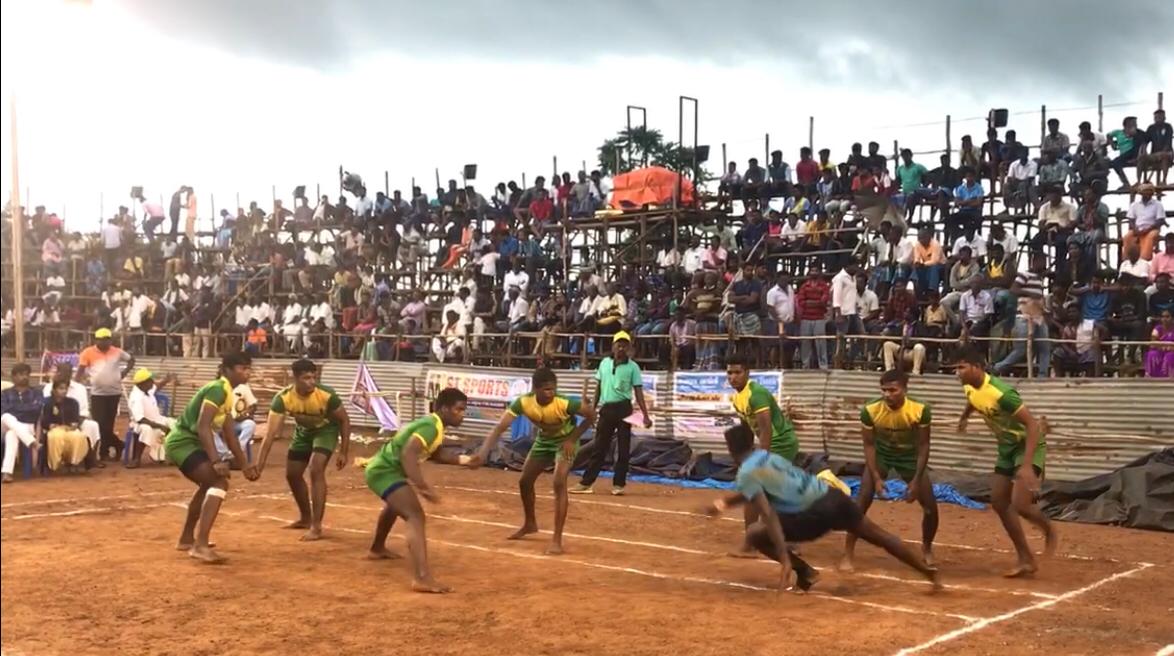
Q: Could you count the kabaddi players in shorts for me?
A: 8